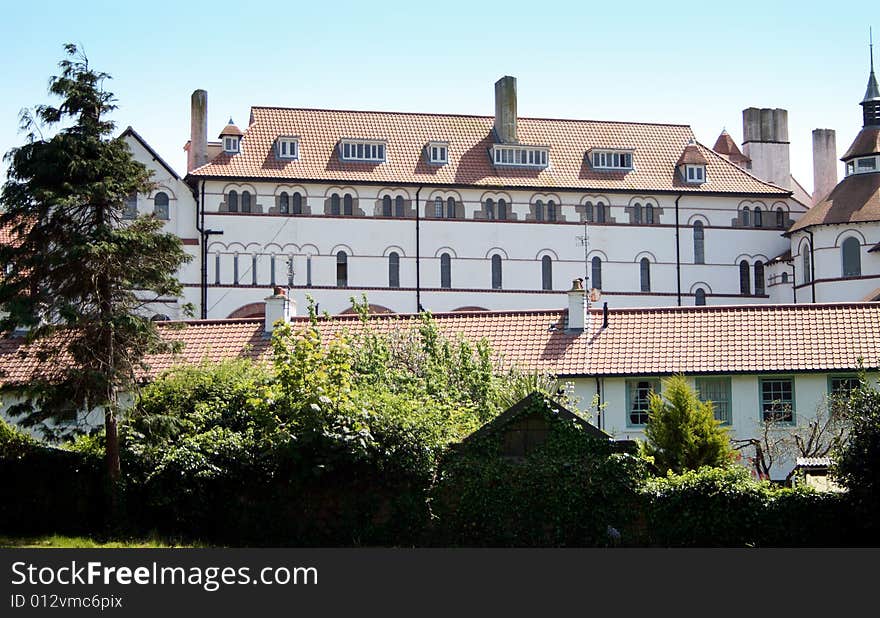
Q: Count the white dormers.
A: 7